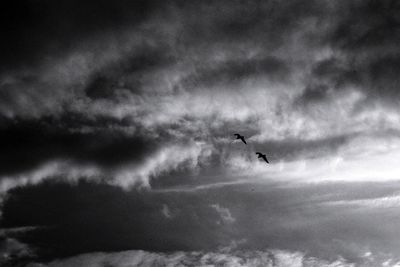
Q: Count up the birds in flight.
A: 2